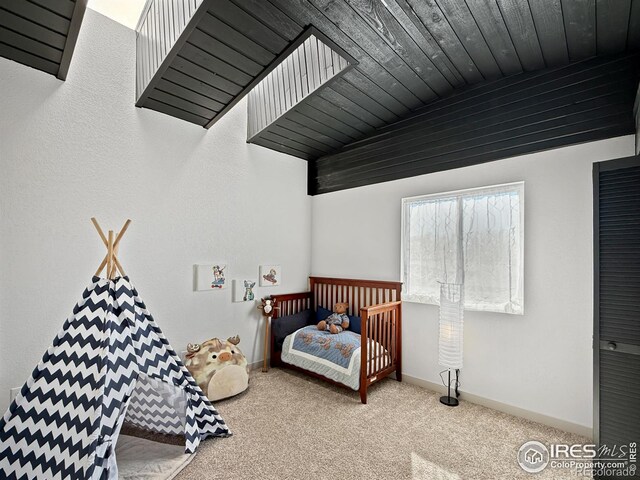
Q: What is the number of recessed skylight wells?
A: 2